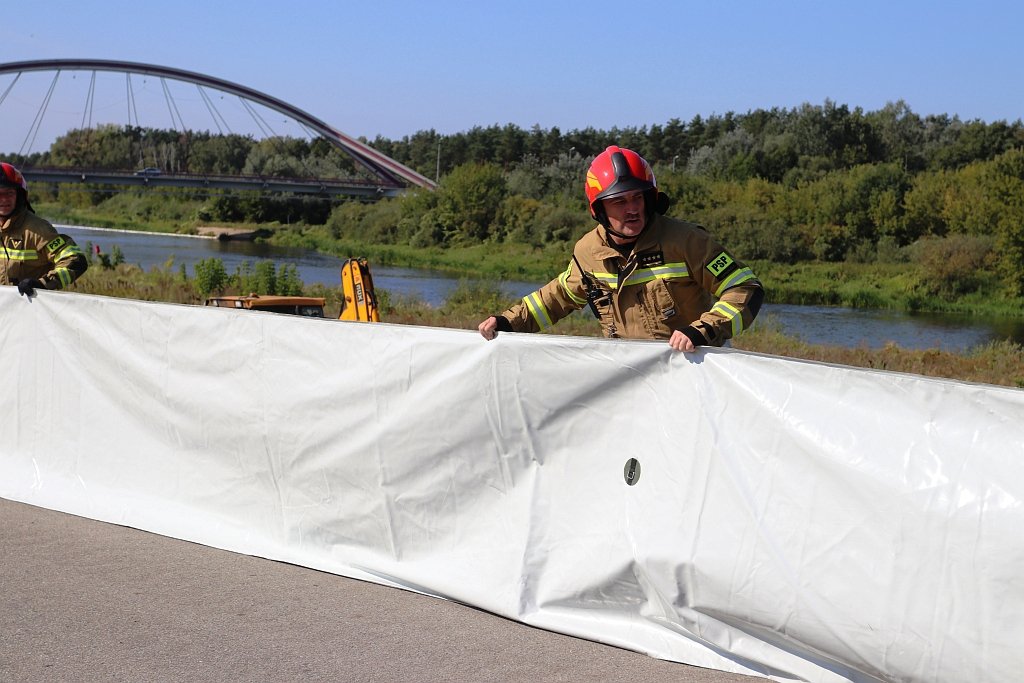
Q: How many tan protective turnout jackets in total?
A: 2